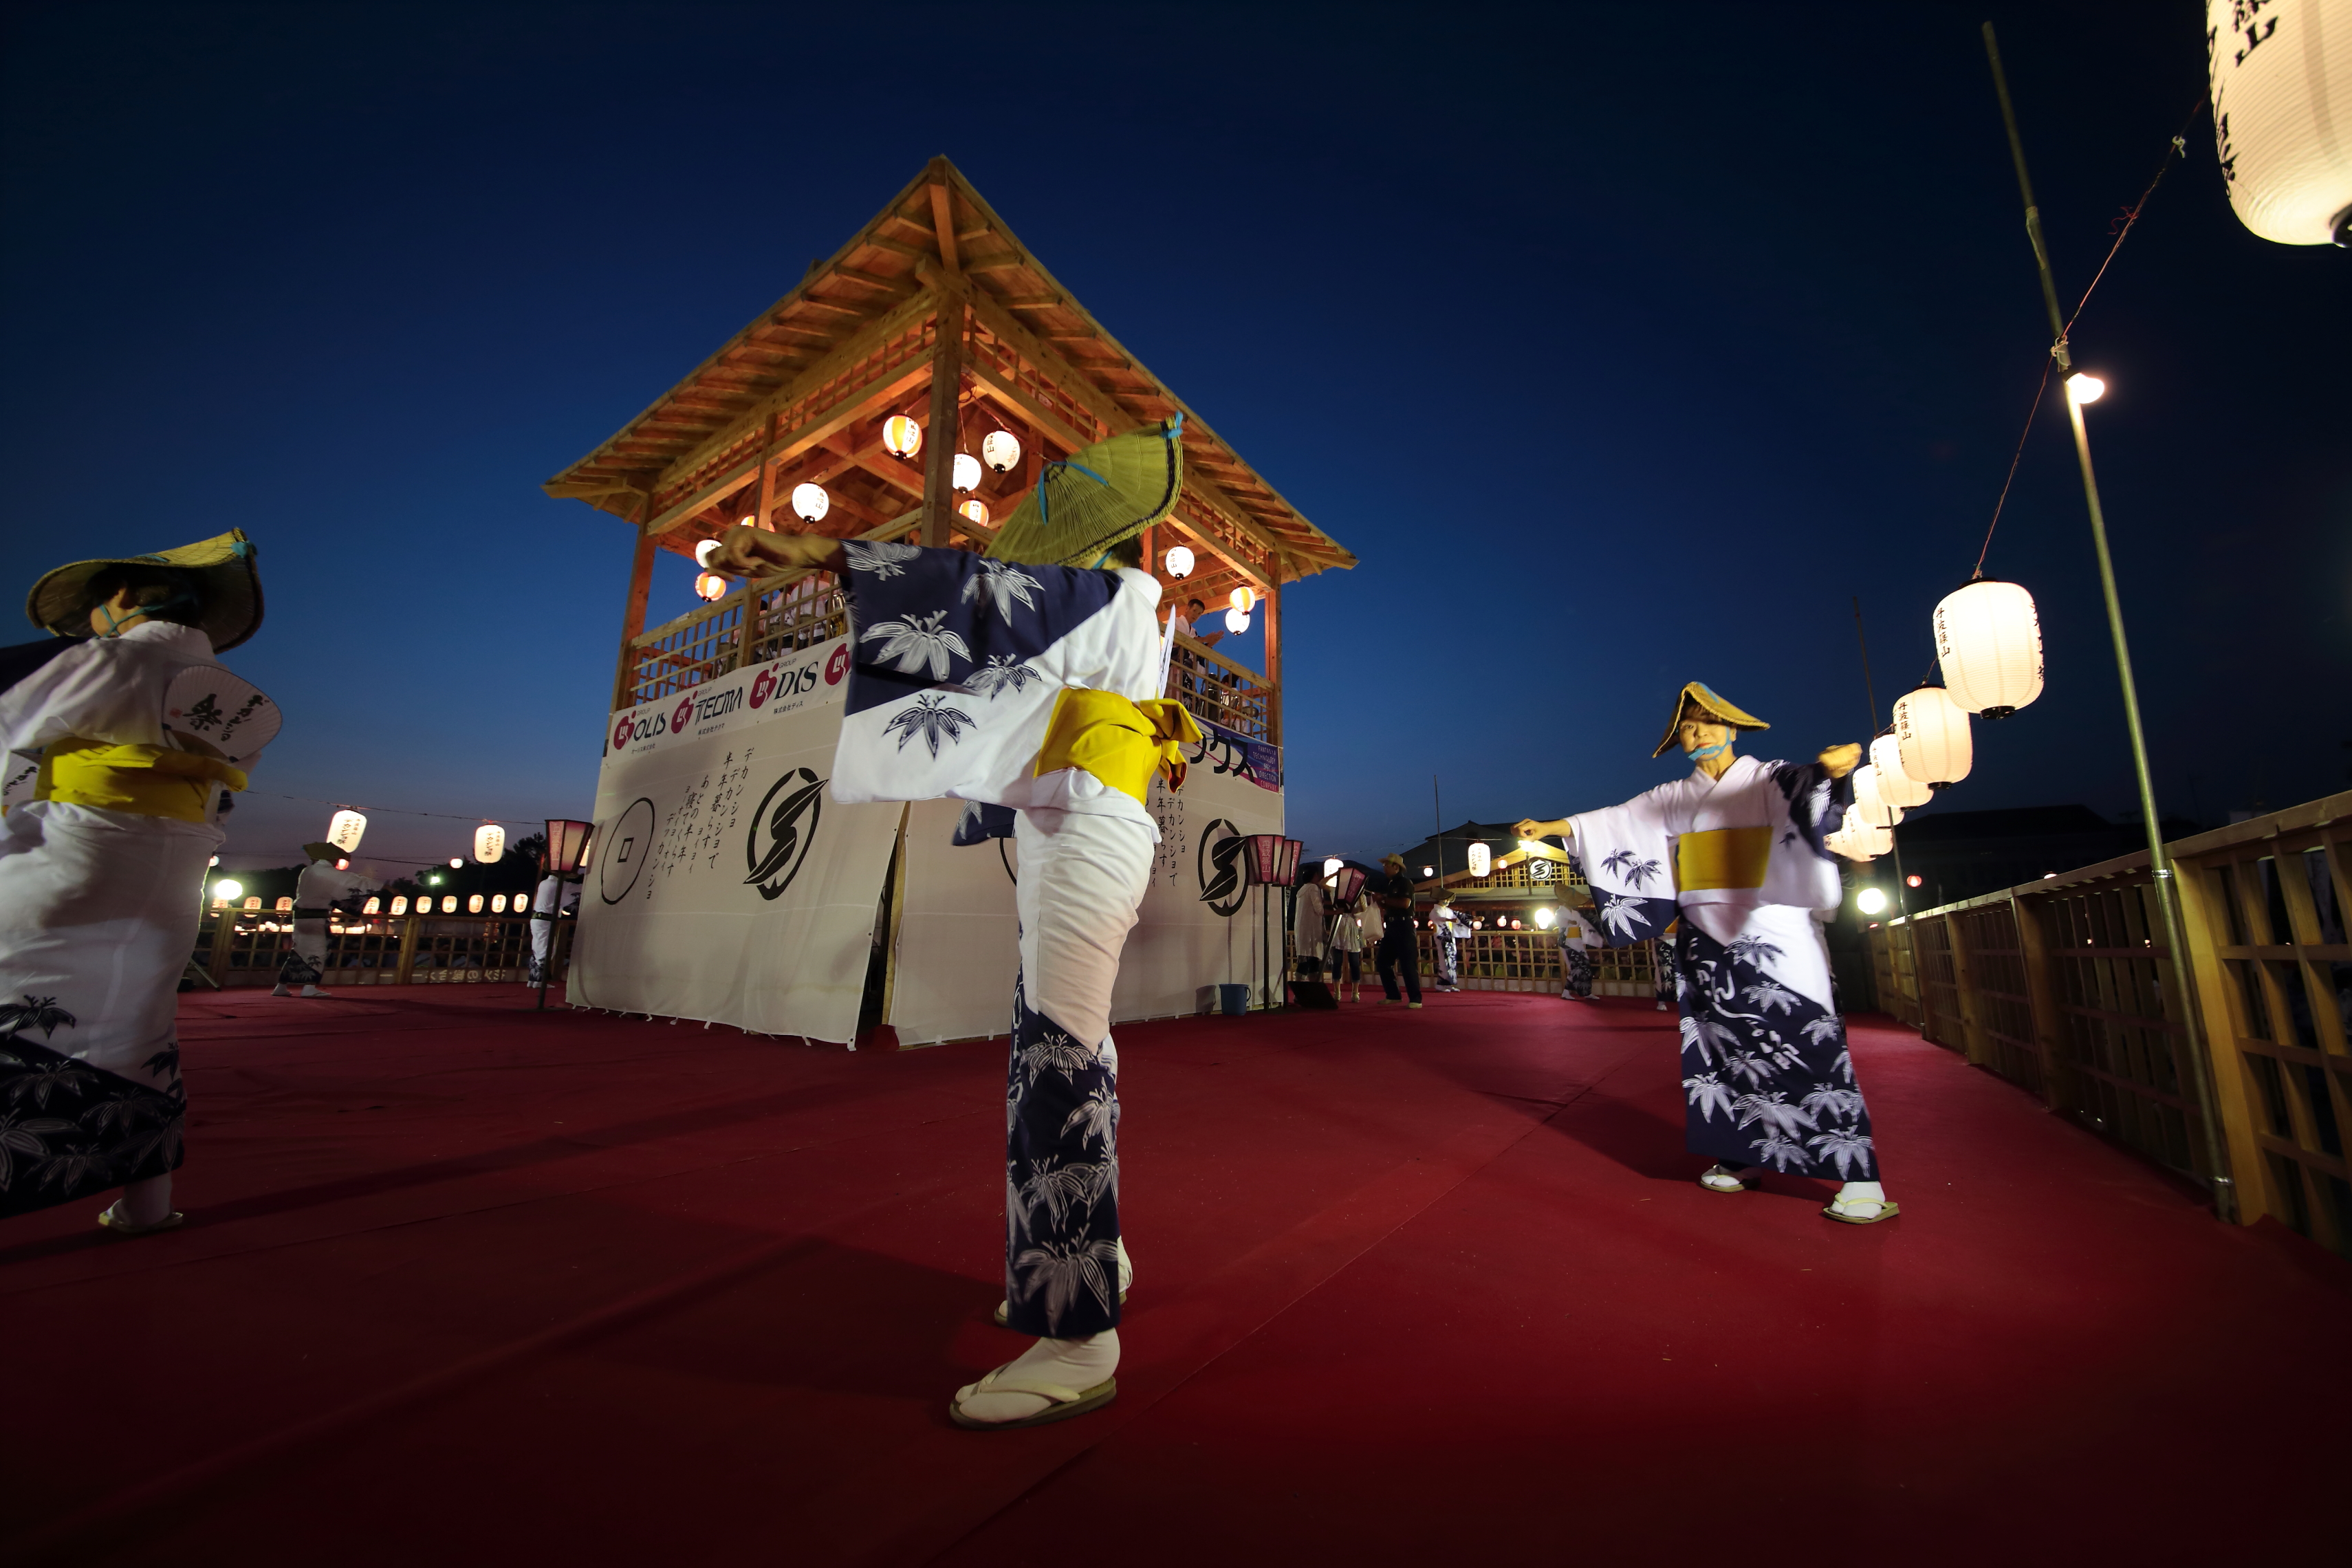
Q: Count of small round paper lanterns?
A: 11